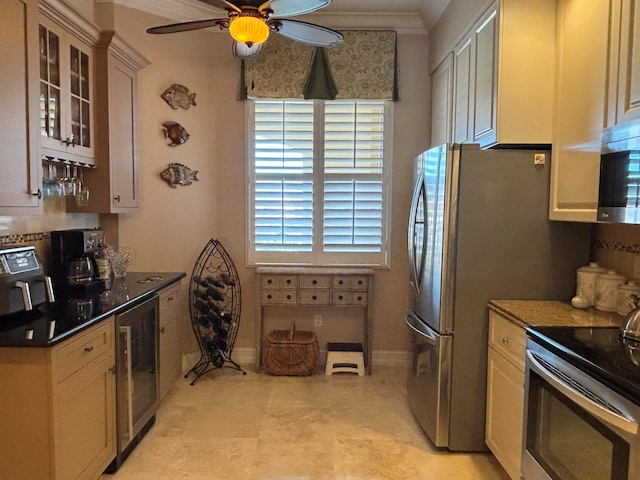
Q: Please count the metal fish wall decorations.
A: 3